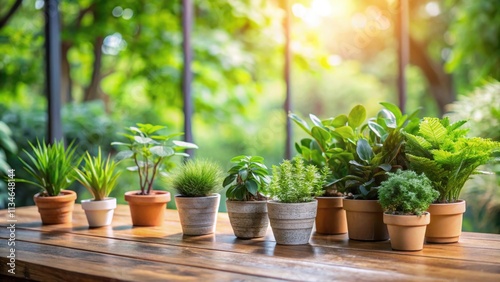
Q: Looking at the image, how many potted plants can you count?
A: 10